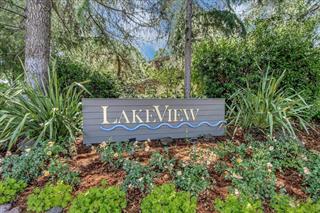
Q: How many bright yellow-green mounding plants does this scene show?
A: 6